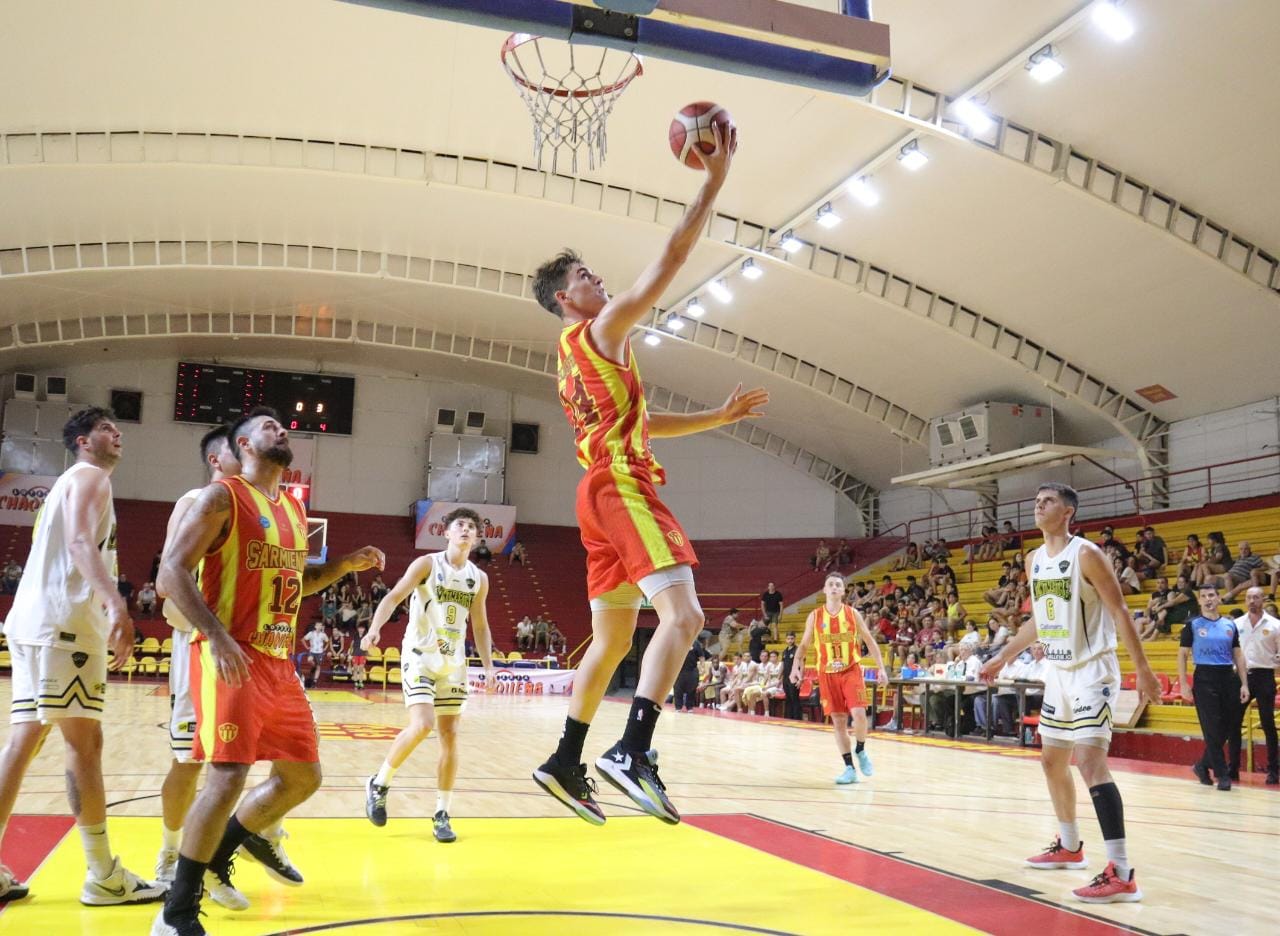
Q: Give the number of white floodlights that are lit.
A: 12